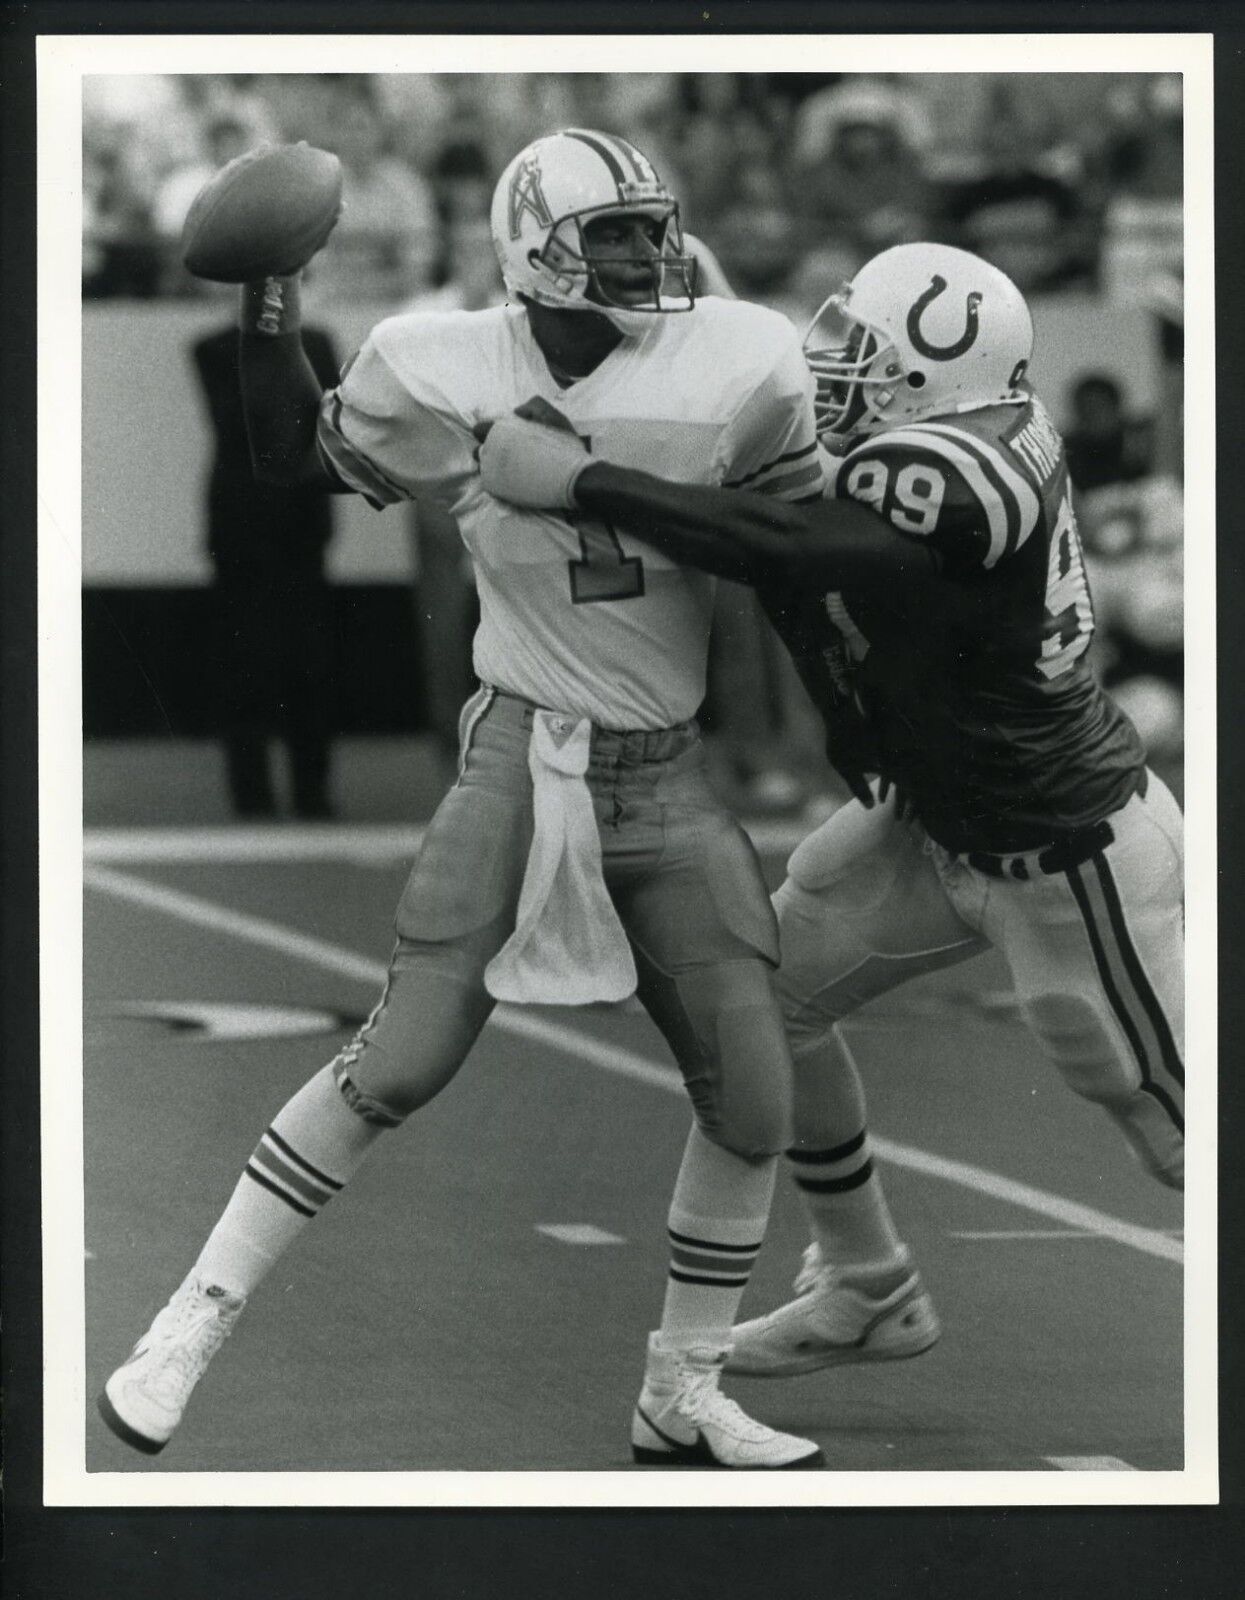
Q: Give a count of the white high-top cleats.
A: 2